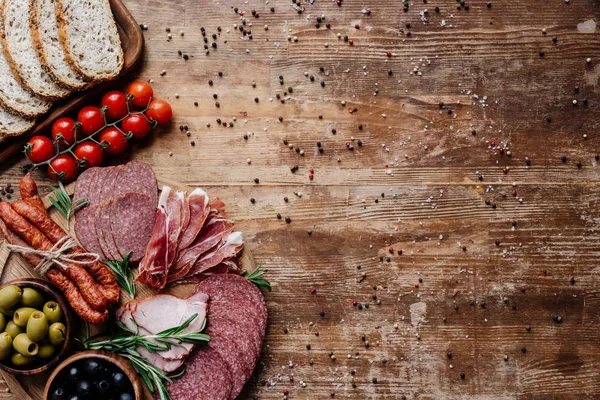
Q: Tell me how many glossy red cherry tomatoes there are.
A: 10